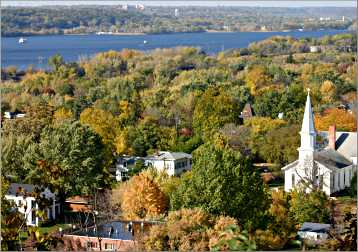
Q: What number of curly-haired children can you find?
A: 0